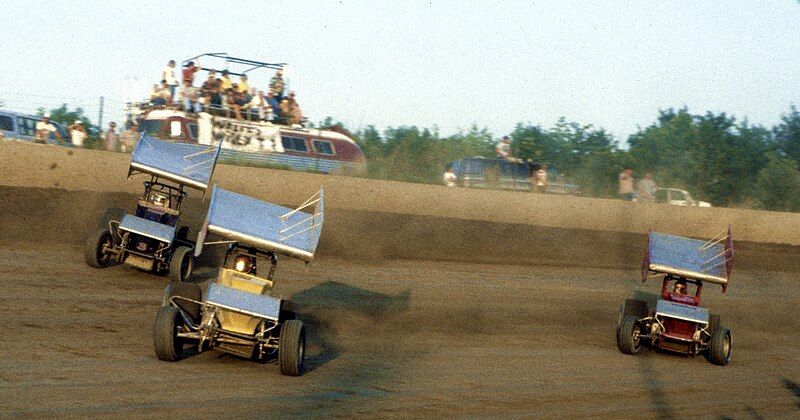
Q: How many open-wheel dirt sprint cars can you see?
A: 3